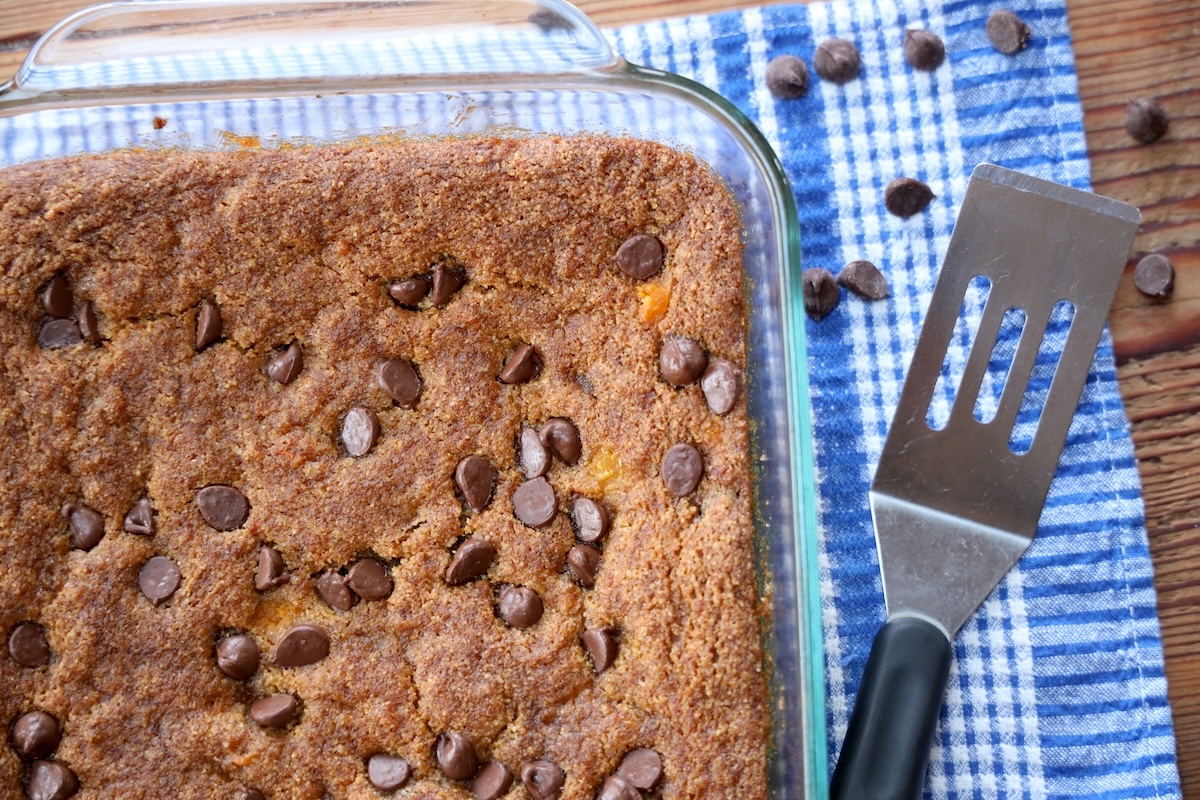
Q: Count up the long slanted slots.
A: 3